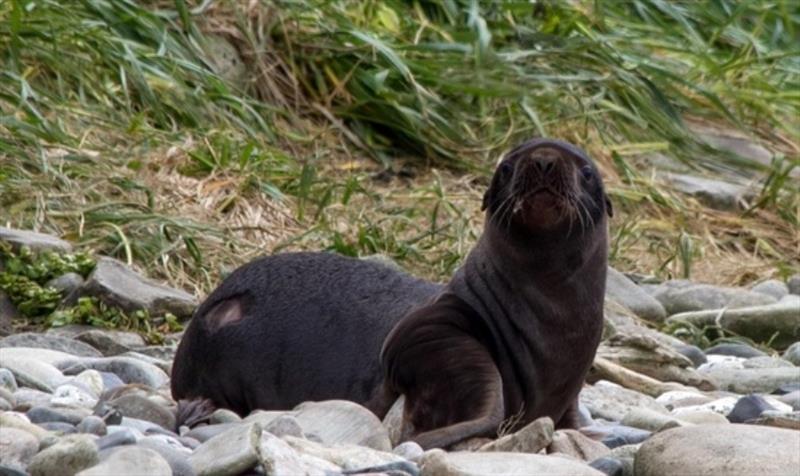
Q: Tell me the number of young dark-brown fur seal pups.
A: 1